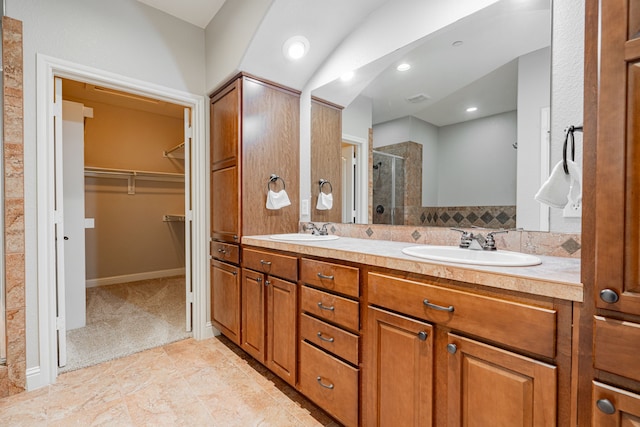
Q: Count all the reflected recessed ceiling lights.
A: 3